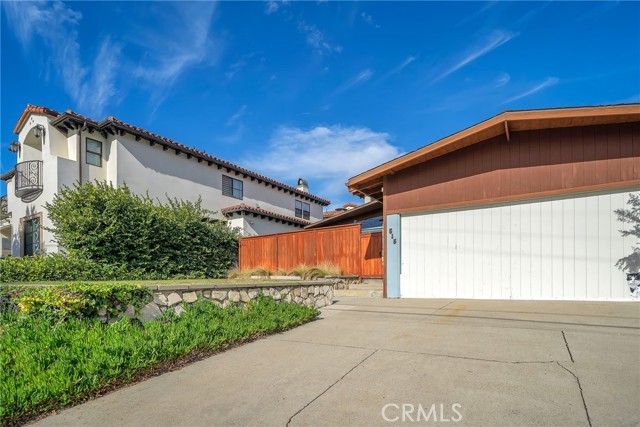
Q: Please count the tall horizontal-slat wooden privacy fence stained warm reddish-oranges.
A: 1